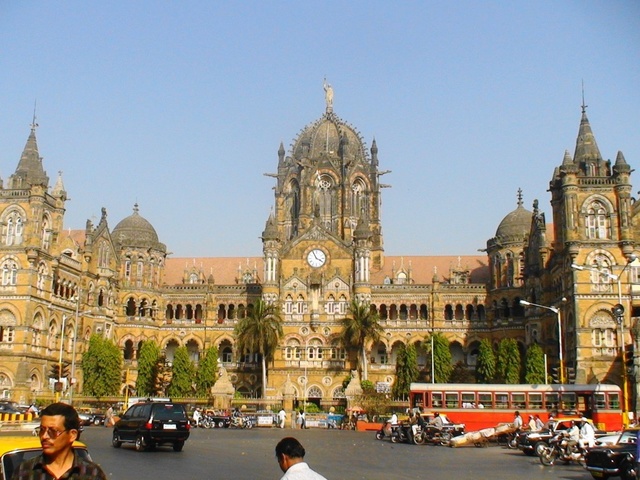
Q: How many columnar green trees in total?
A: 9